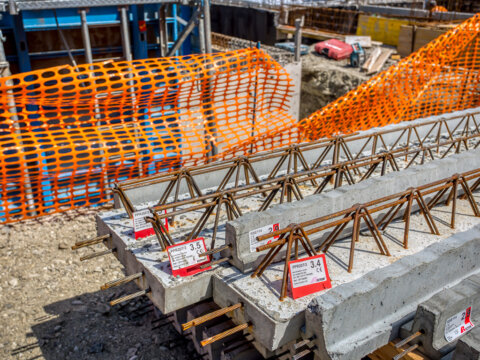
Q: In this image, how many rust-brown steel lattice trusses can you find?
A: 3